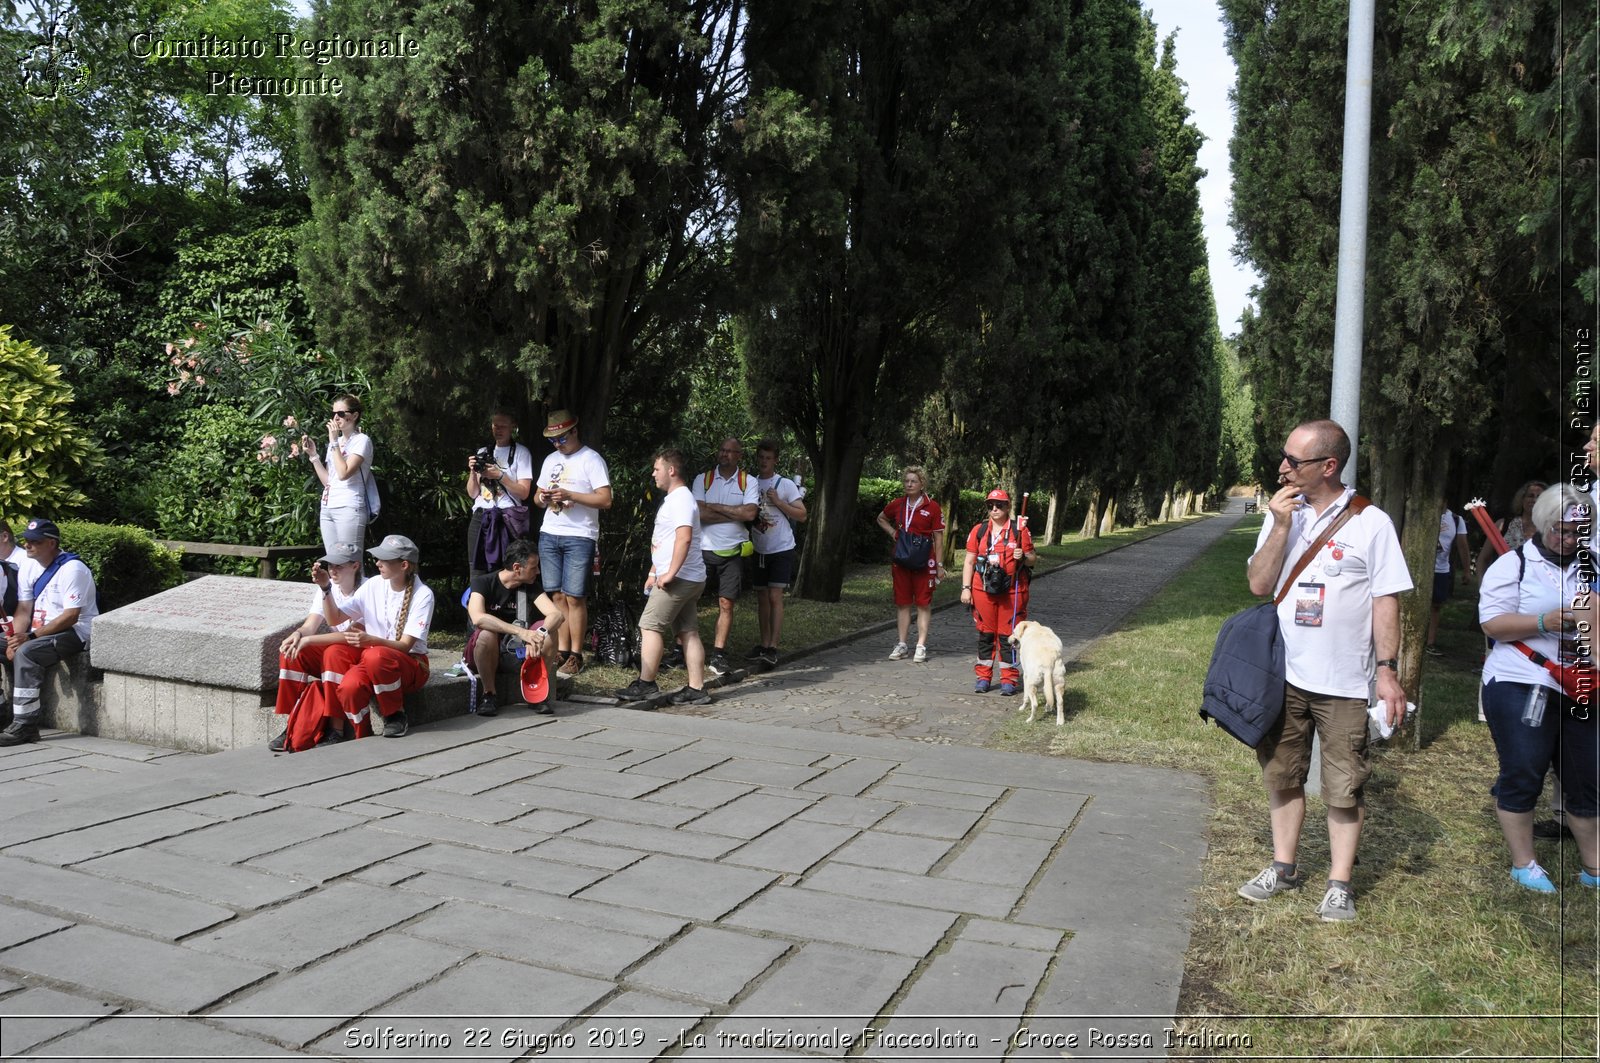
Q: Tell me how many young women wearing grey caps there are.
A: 2